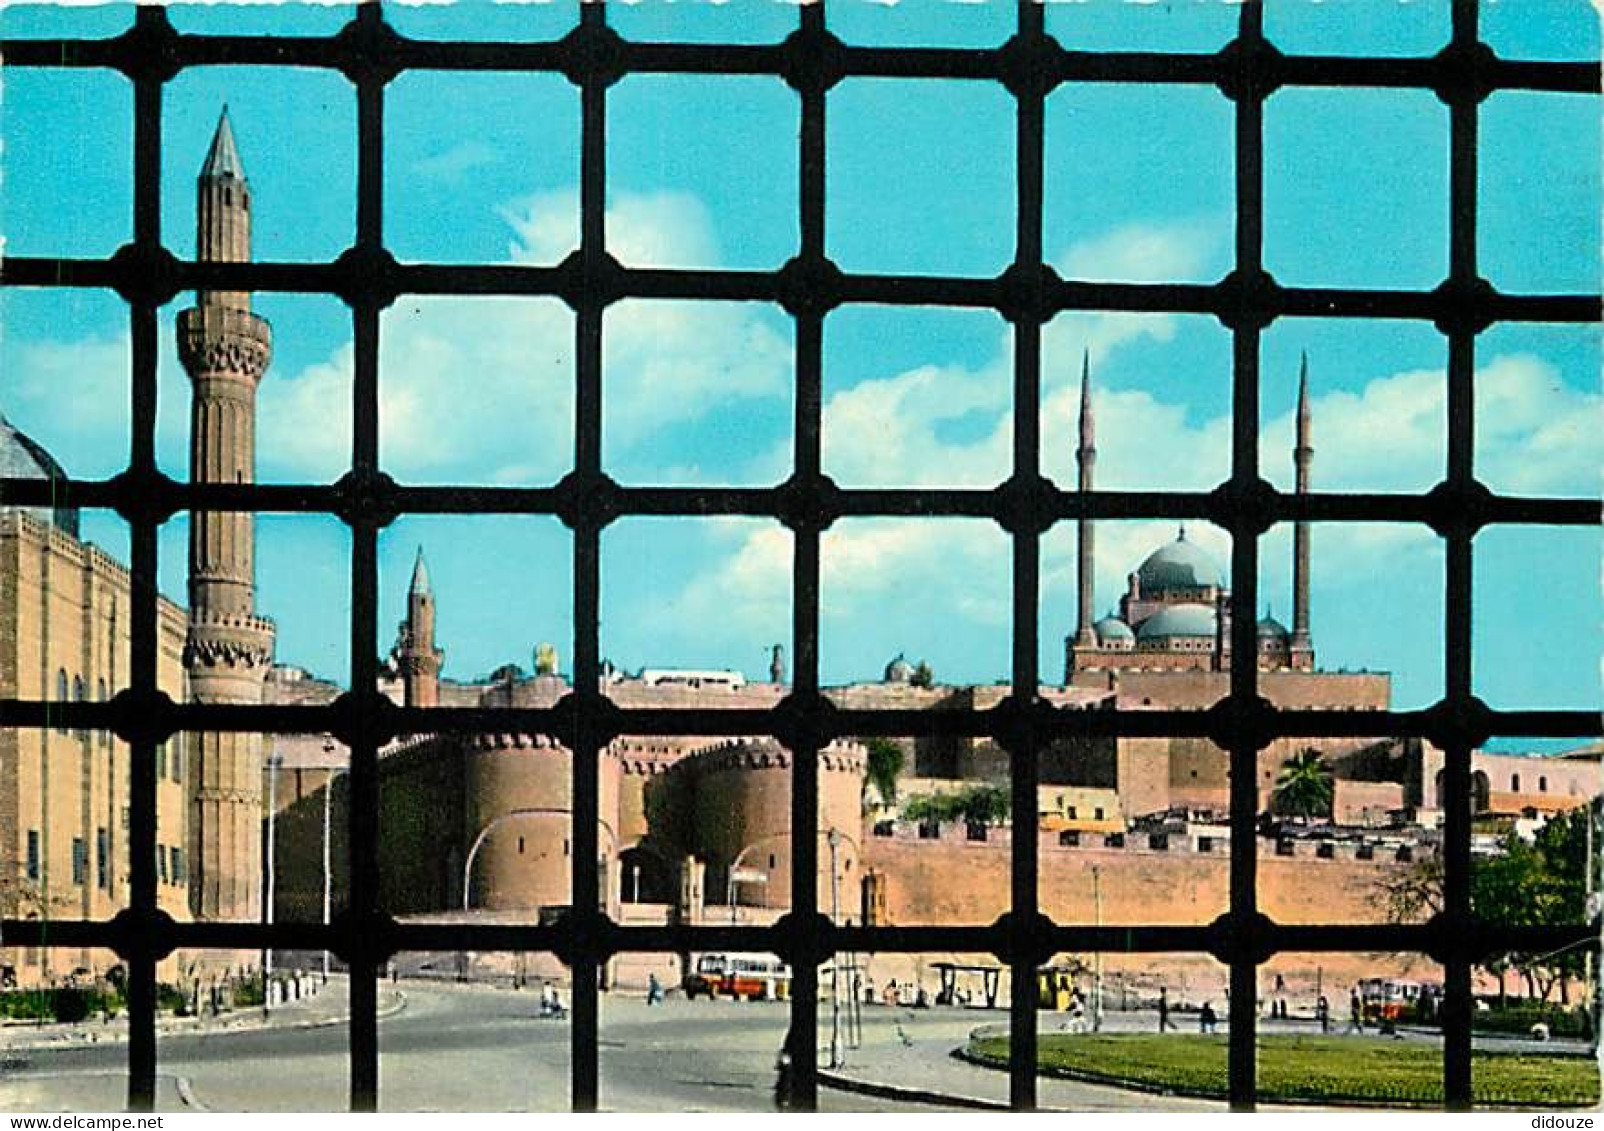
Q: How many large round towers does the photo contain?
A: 2